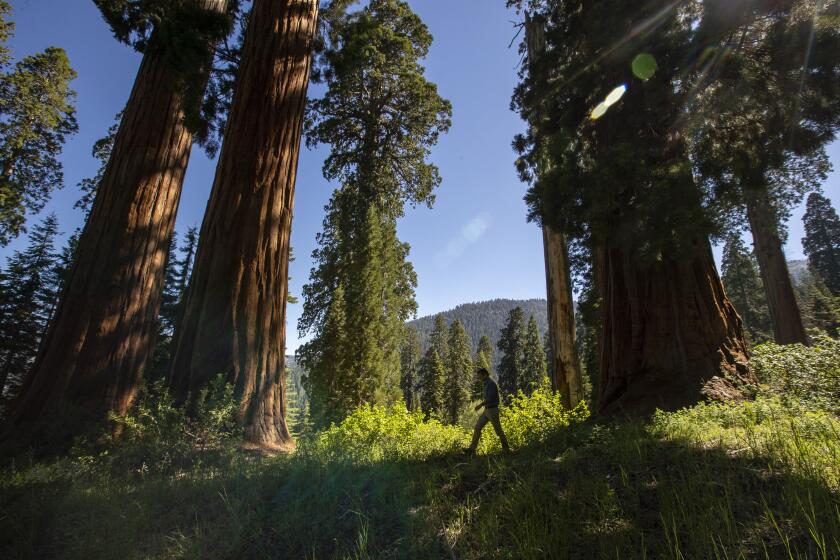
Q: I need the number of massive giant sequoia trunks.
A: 3